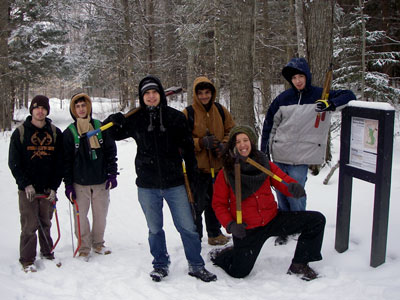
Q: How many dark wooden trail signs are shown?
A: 1